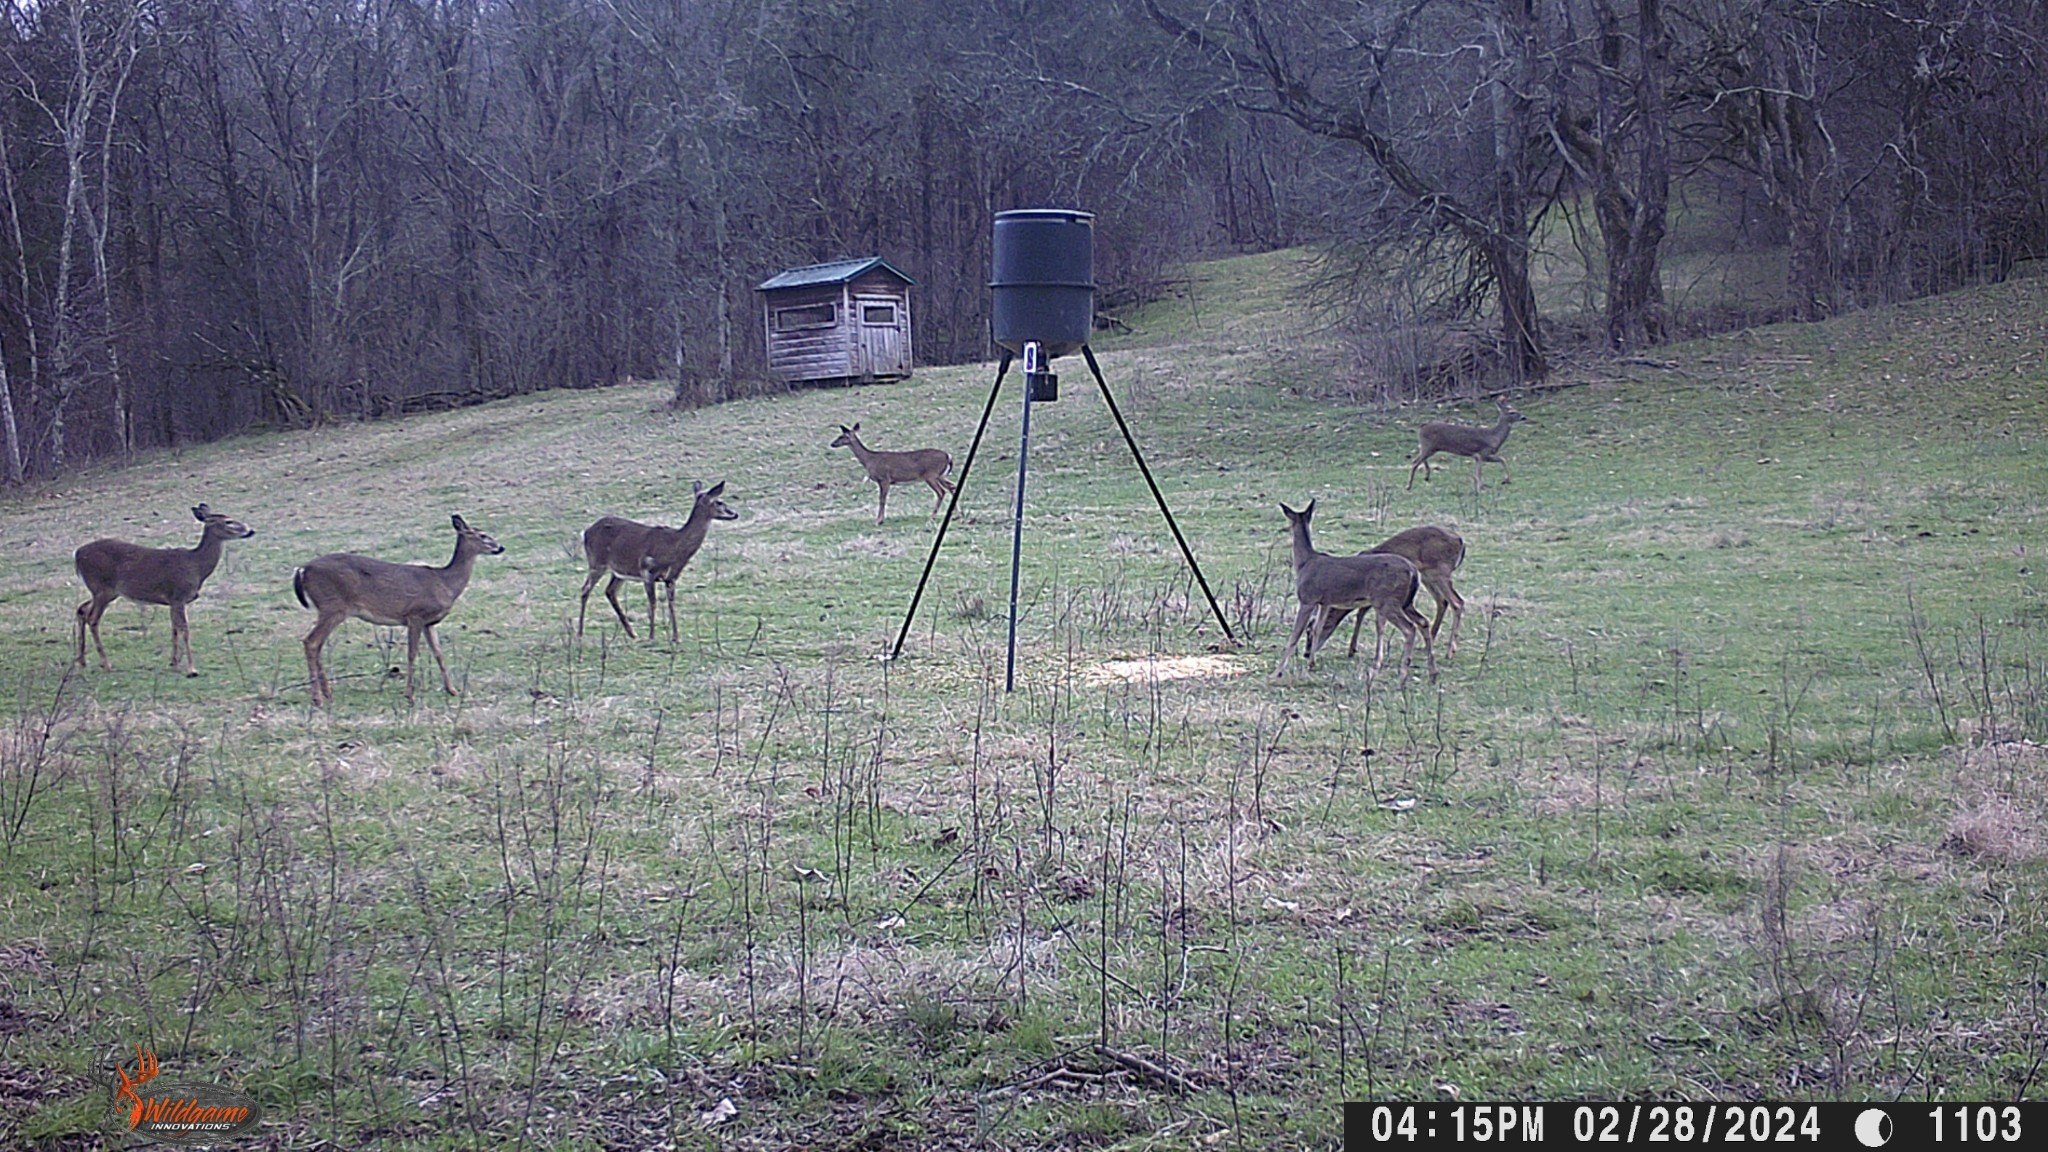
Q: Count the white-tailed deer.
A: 7